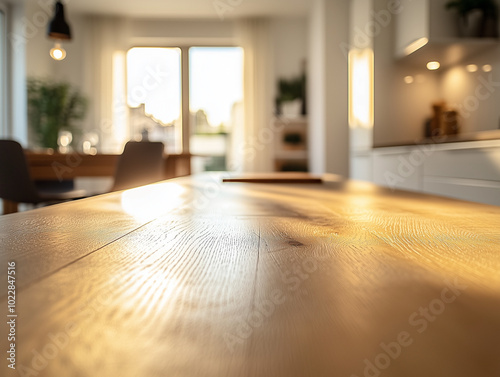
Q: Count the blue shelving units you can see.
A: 0